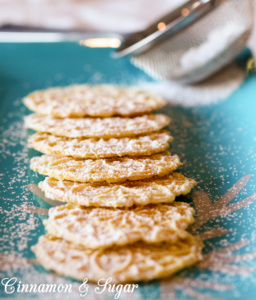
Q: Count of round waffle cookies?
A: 7